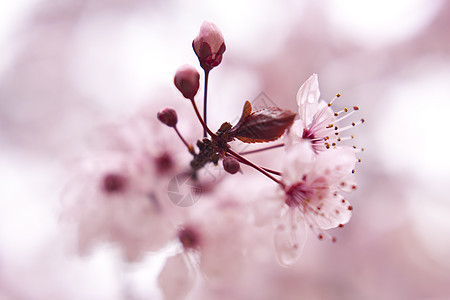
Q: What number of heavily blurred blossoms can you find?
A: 3